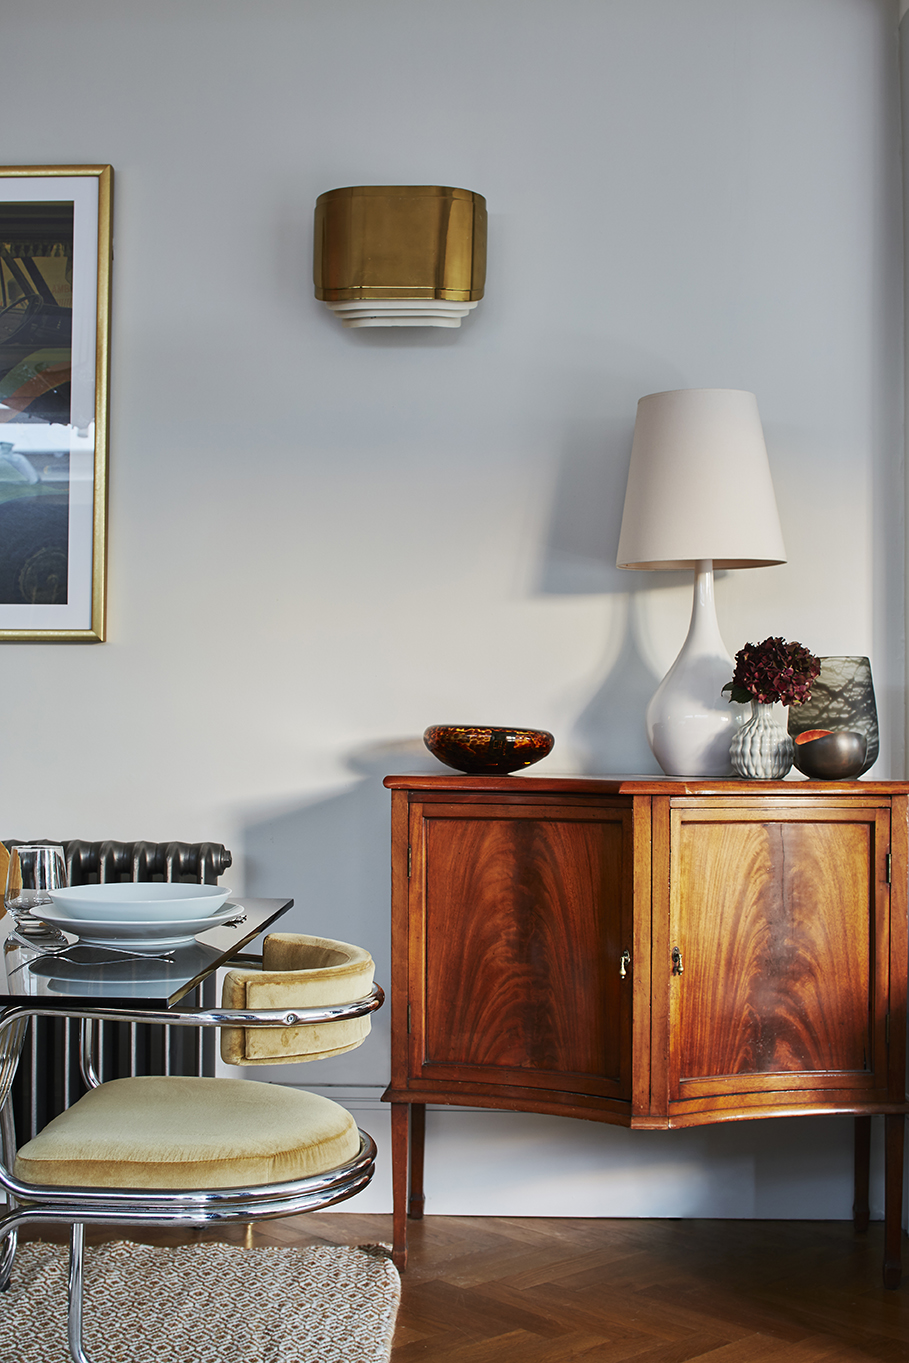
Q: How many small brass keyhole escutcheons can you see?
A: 2